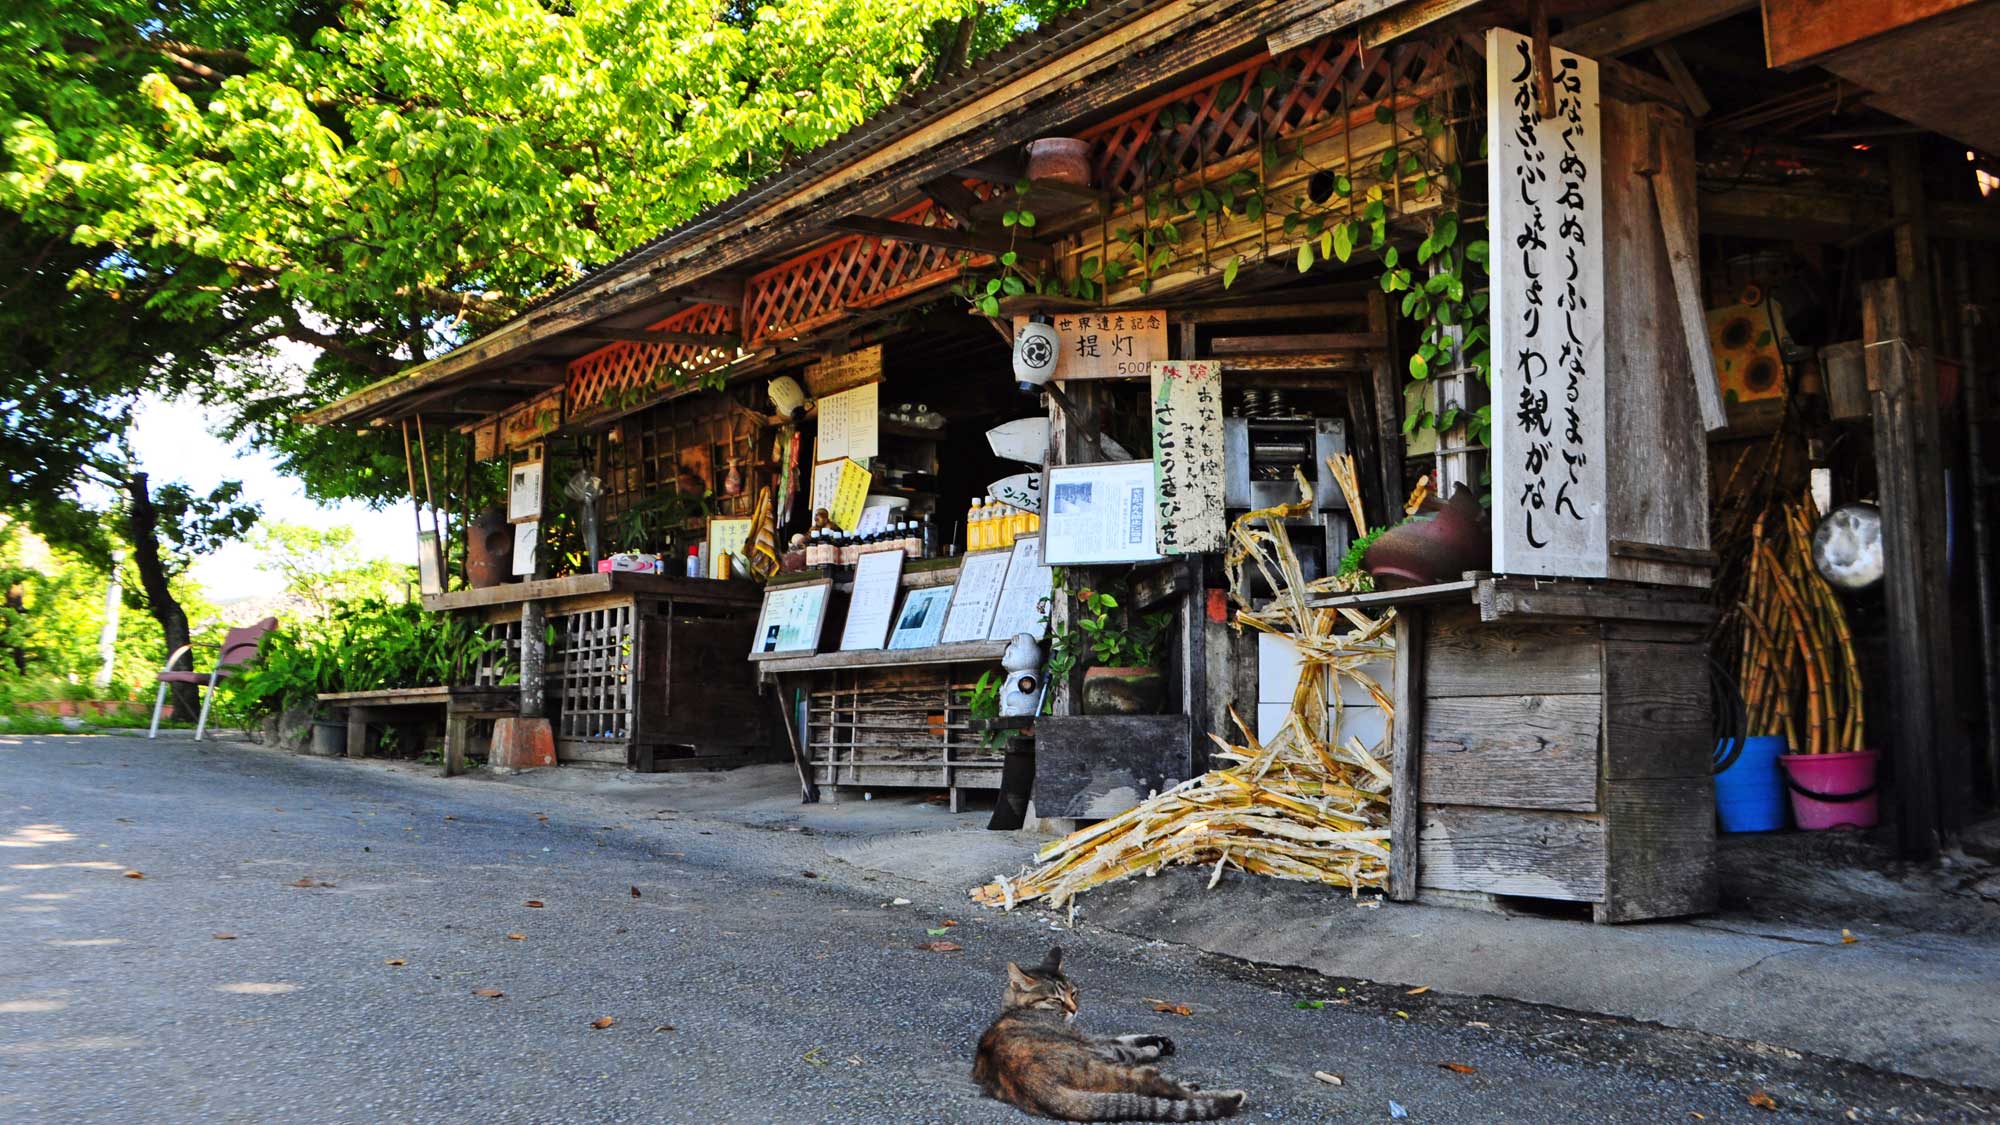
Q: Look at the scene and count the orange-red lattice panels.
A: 3